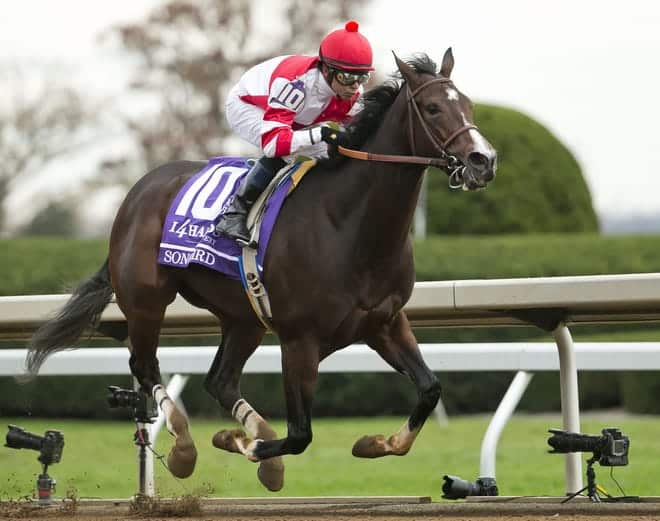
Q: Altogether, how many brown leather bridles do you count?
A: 1